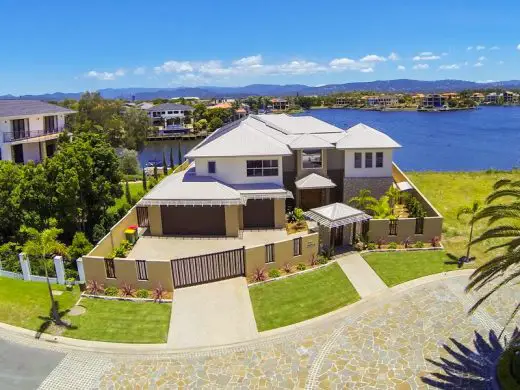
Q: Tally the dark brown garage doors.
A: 2